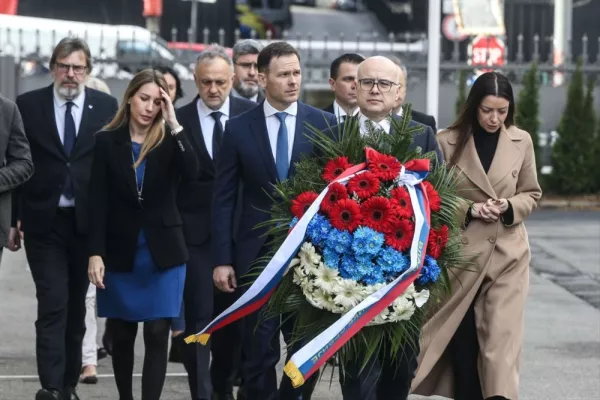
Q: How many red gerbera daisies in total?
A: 11